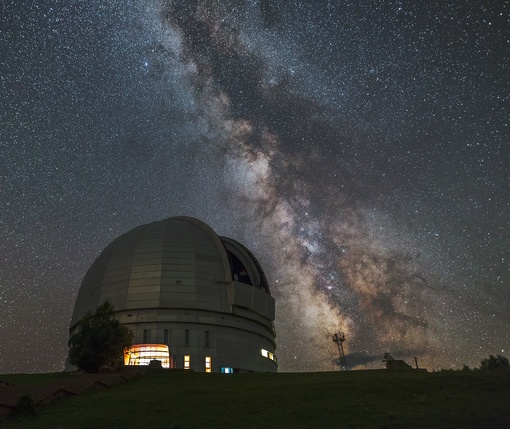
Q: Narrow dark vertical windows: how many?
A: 4